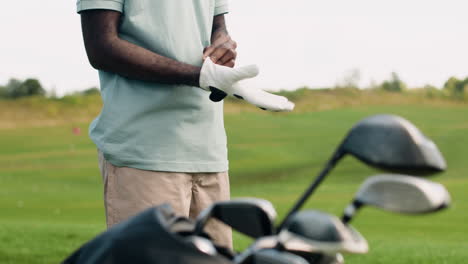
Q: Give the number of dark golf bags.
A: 1